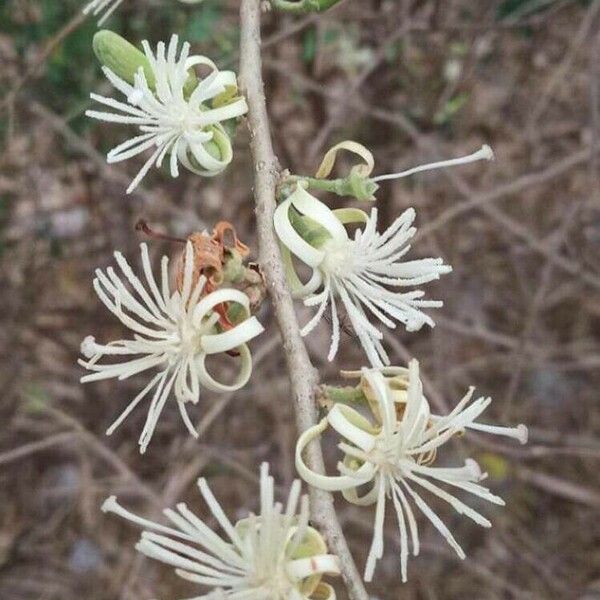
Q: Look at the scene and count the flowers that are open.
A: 5